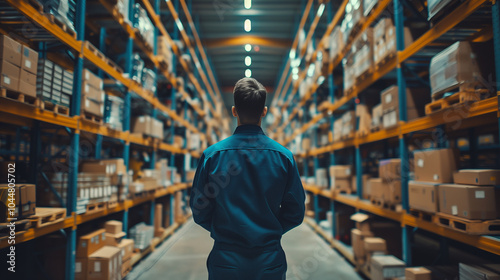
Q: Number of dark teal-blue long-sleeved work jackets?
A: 1